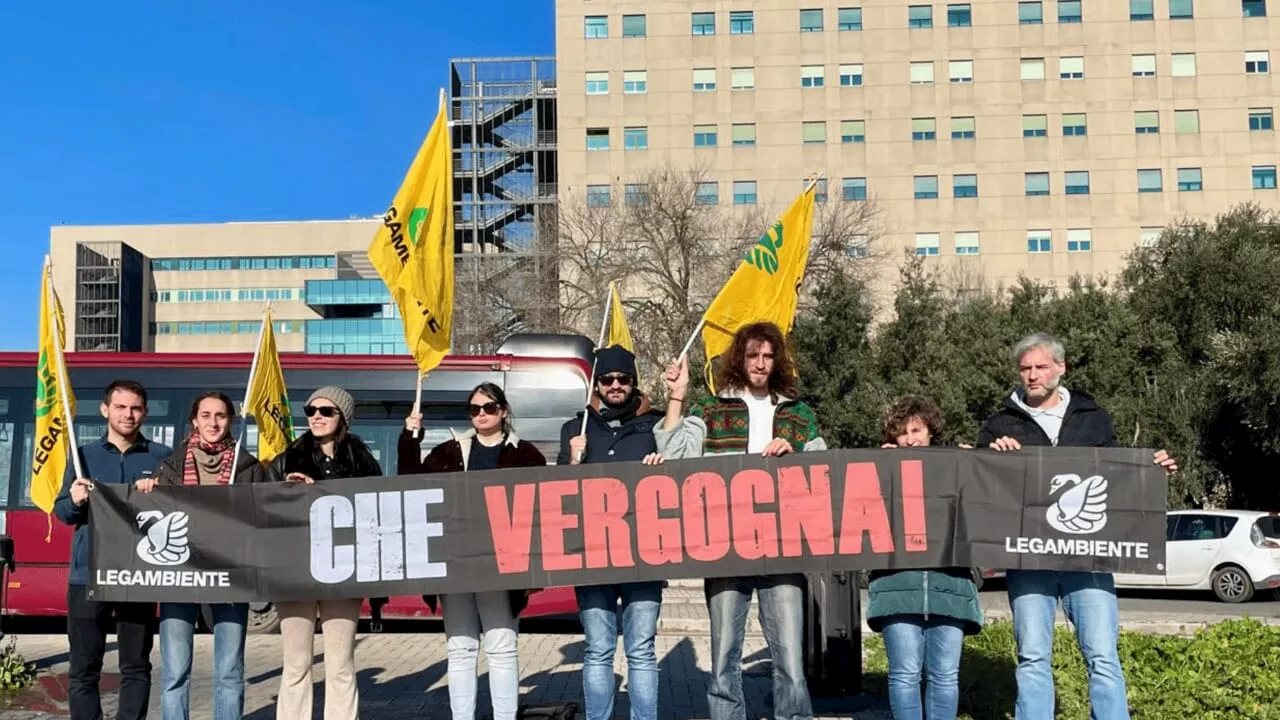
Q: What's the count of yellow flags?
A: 5